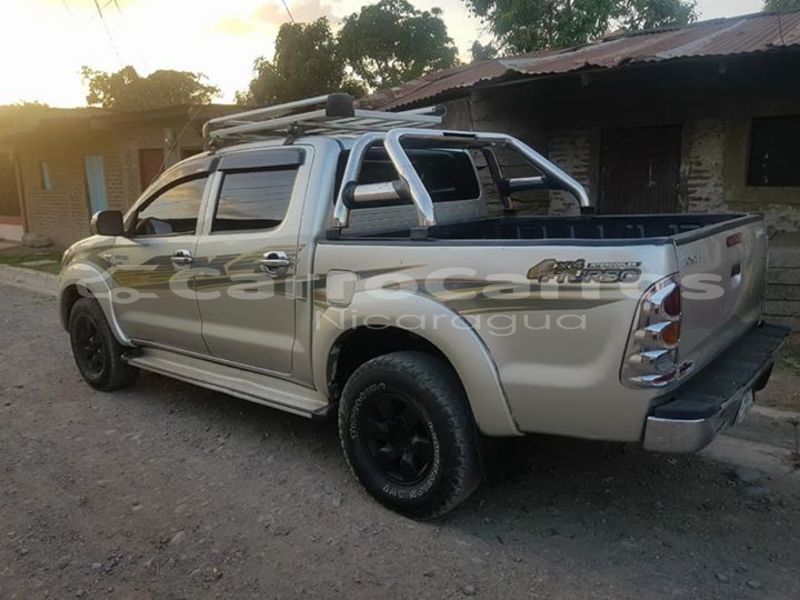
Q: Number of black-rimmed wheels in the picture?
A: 2